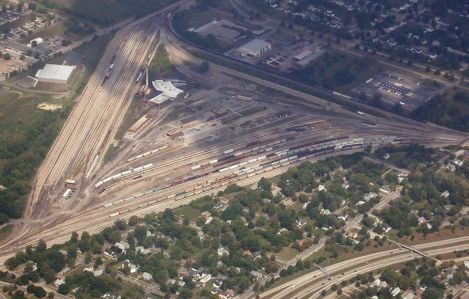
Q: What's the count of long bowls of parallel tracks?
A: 2